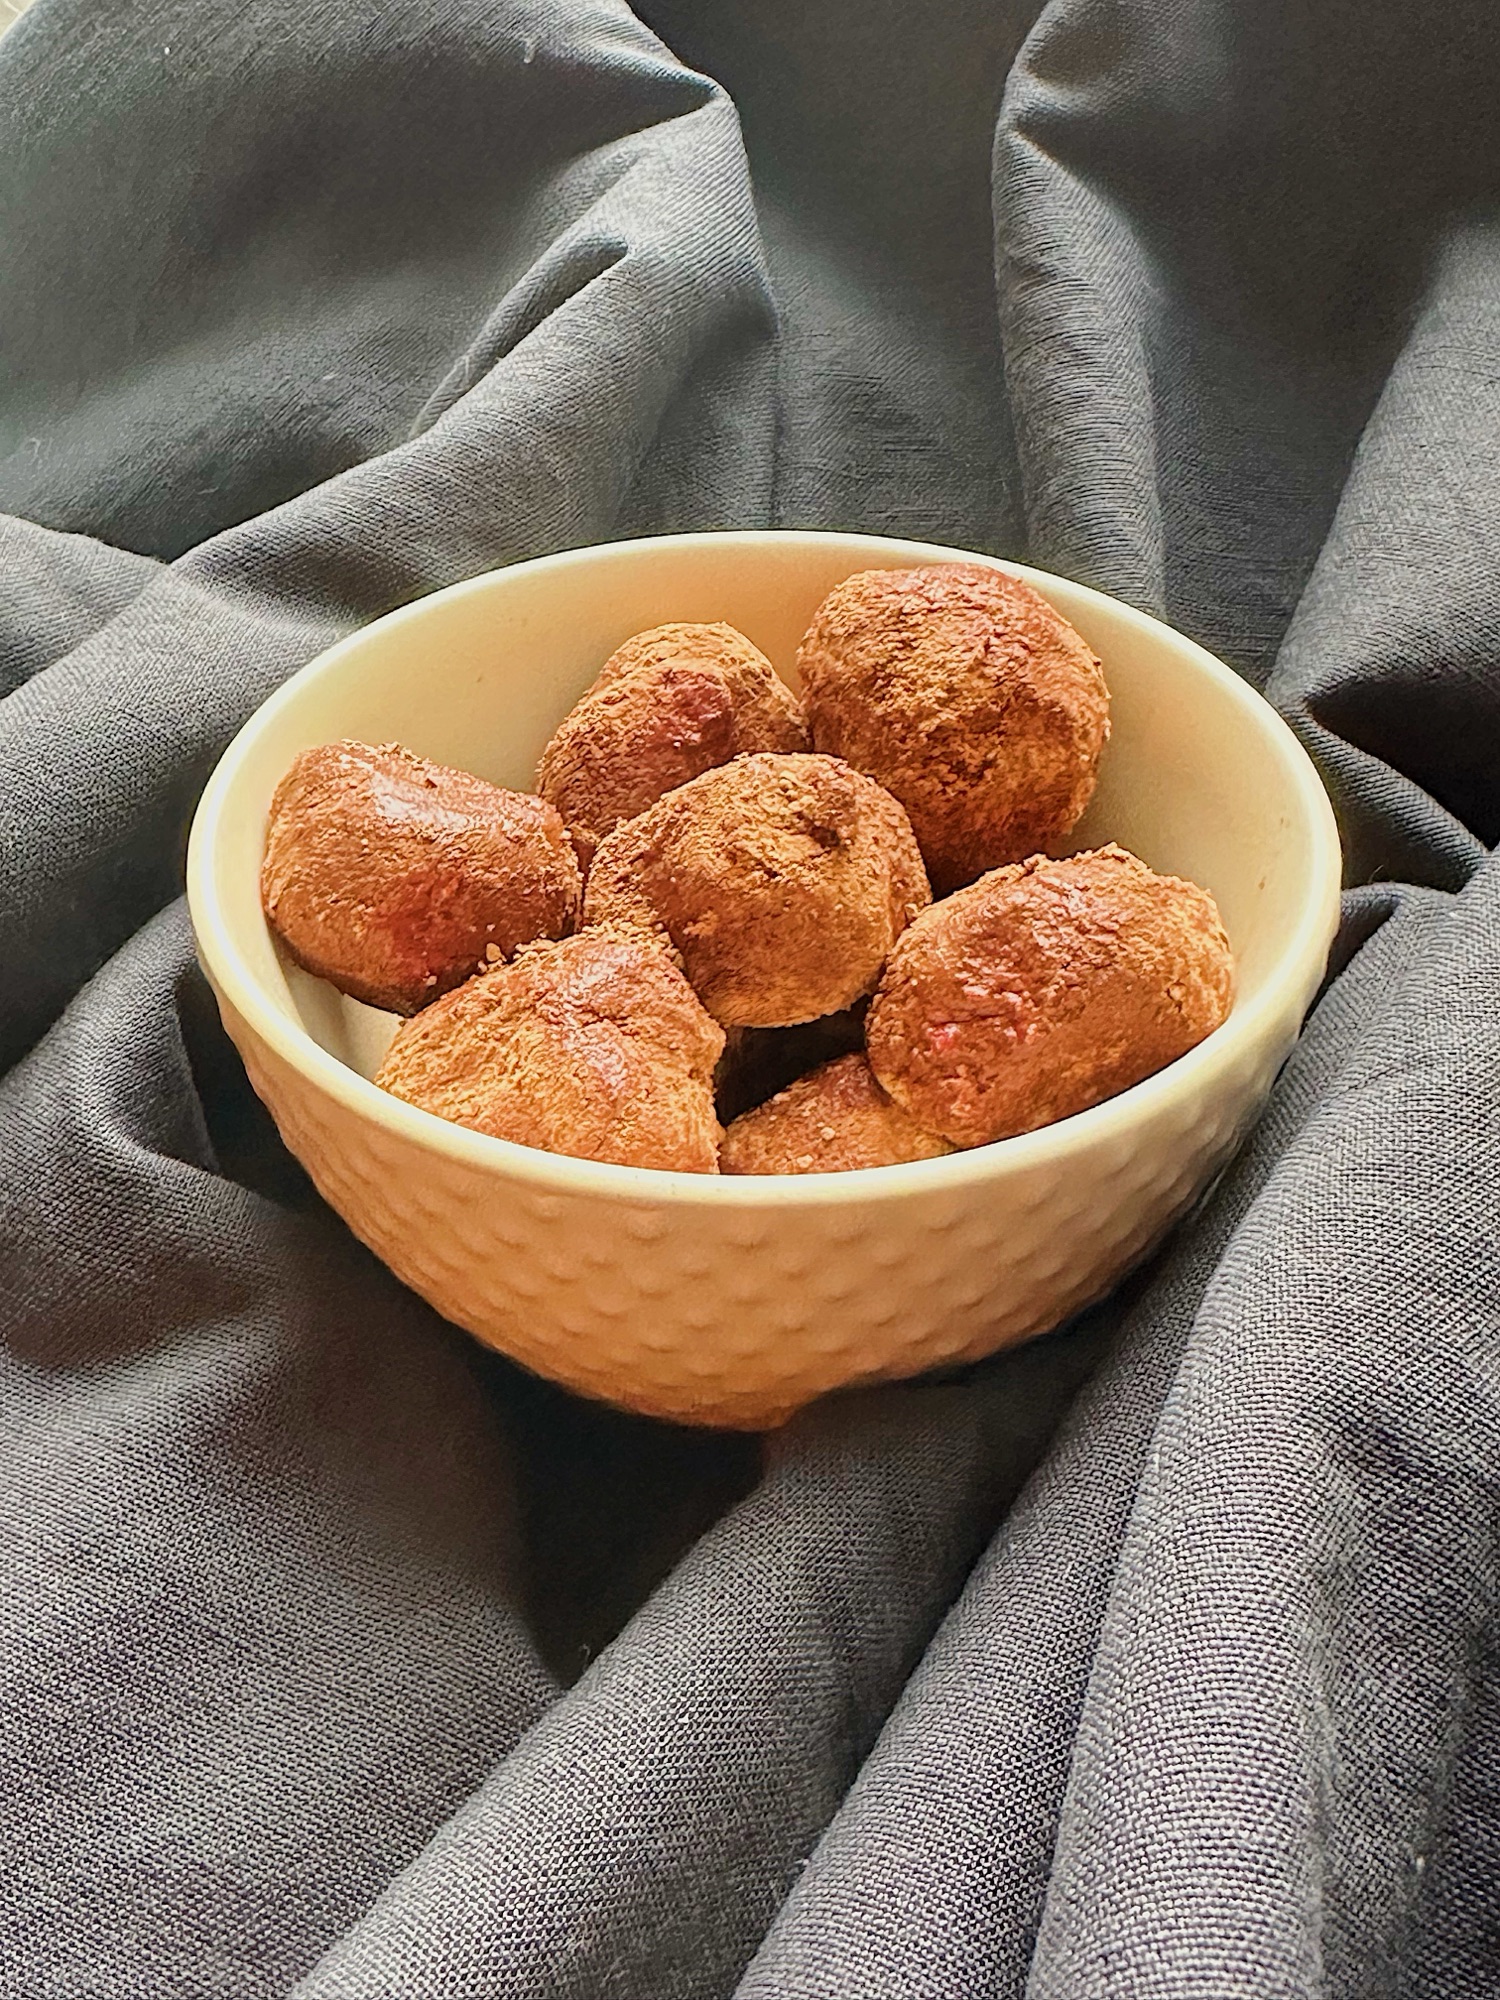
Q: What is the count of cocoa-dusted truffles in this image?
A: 7